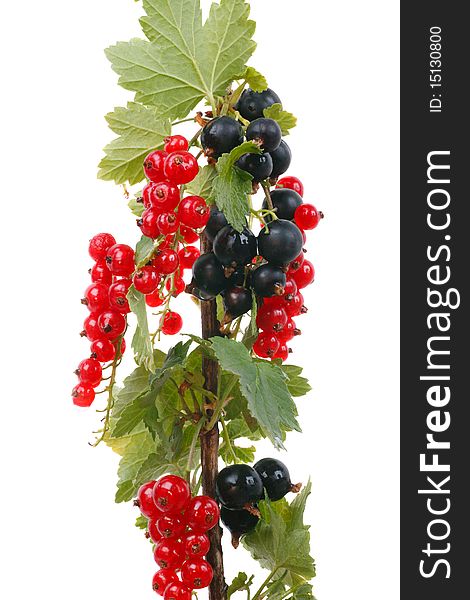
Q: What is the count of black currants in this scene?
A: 15